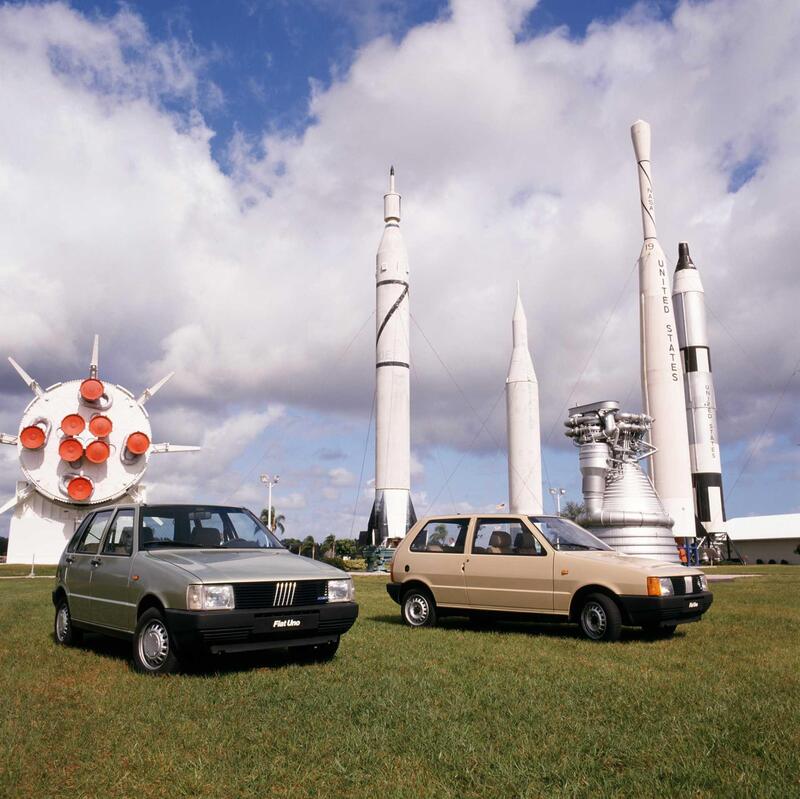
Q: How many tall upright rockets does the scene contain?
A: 4